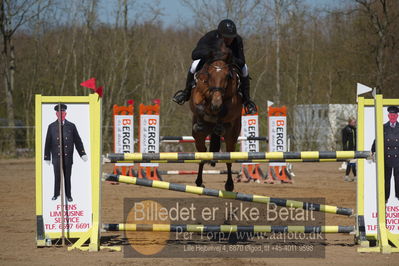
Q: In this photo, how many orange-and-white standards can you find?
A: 4